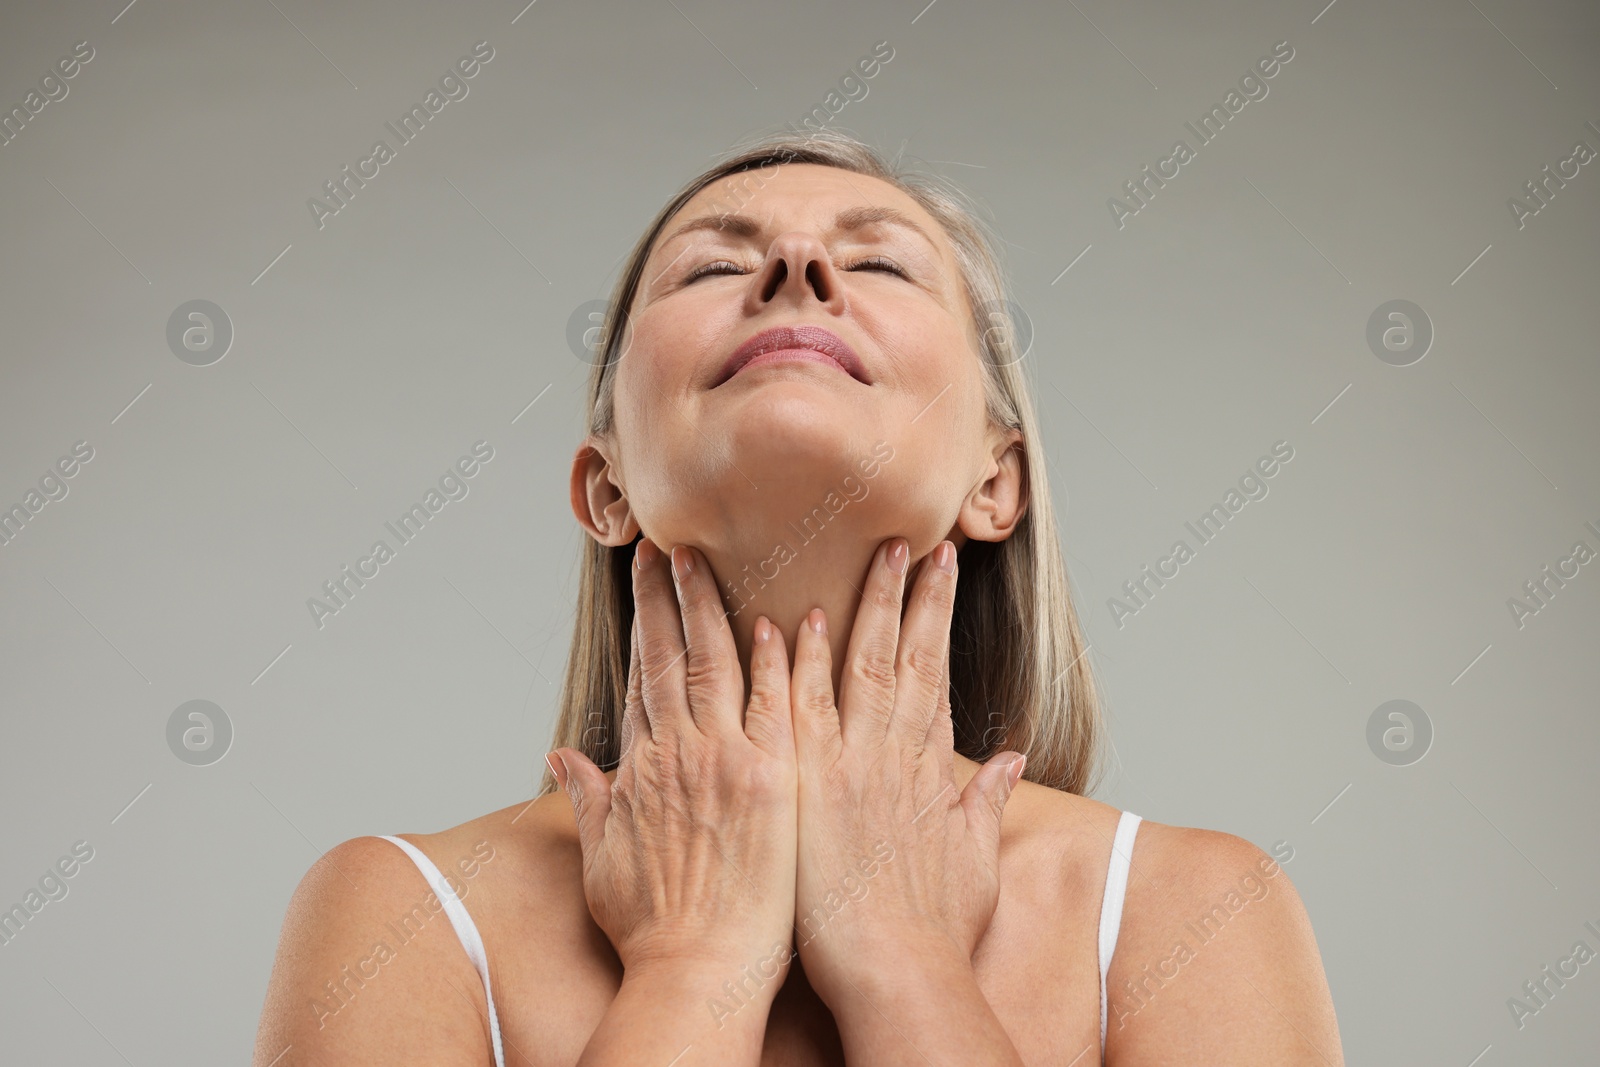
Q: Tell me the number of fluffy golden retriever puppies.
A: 0